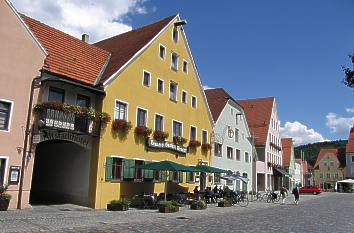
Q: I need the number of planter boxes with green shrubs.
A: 4